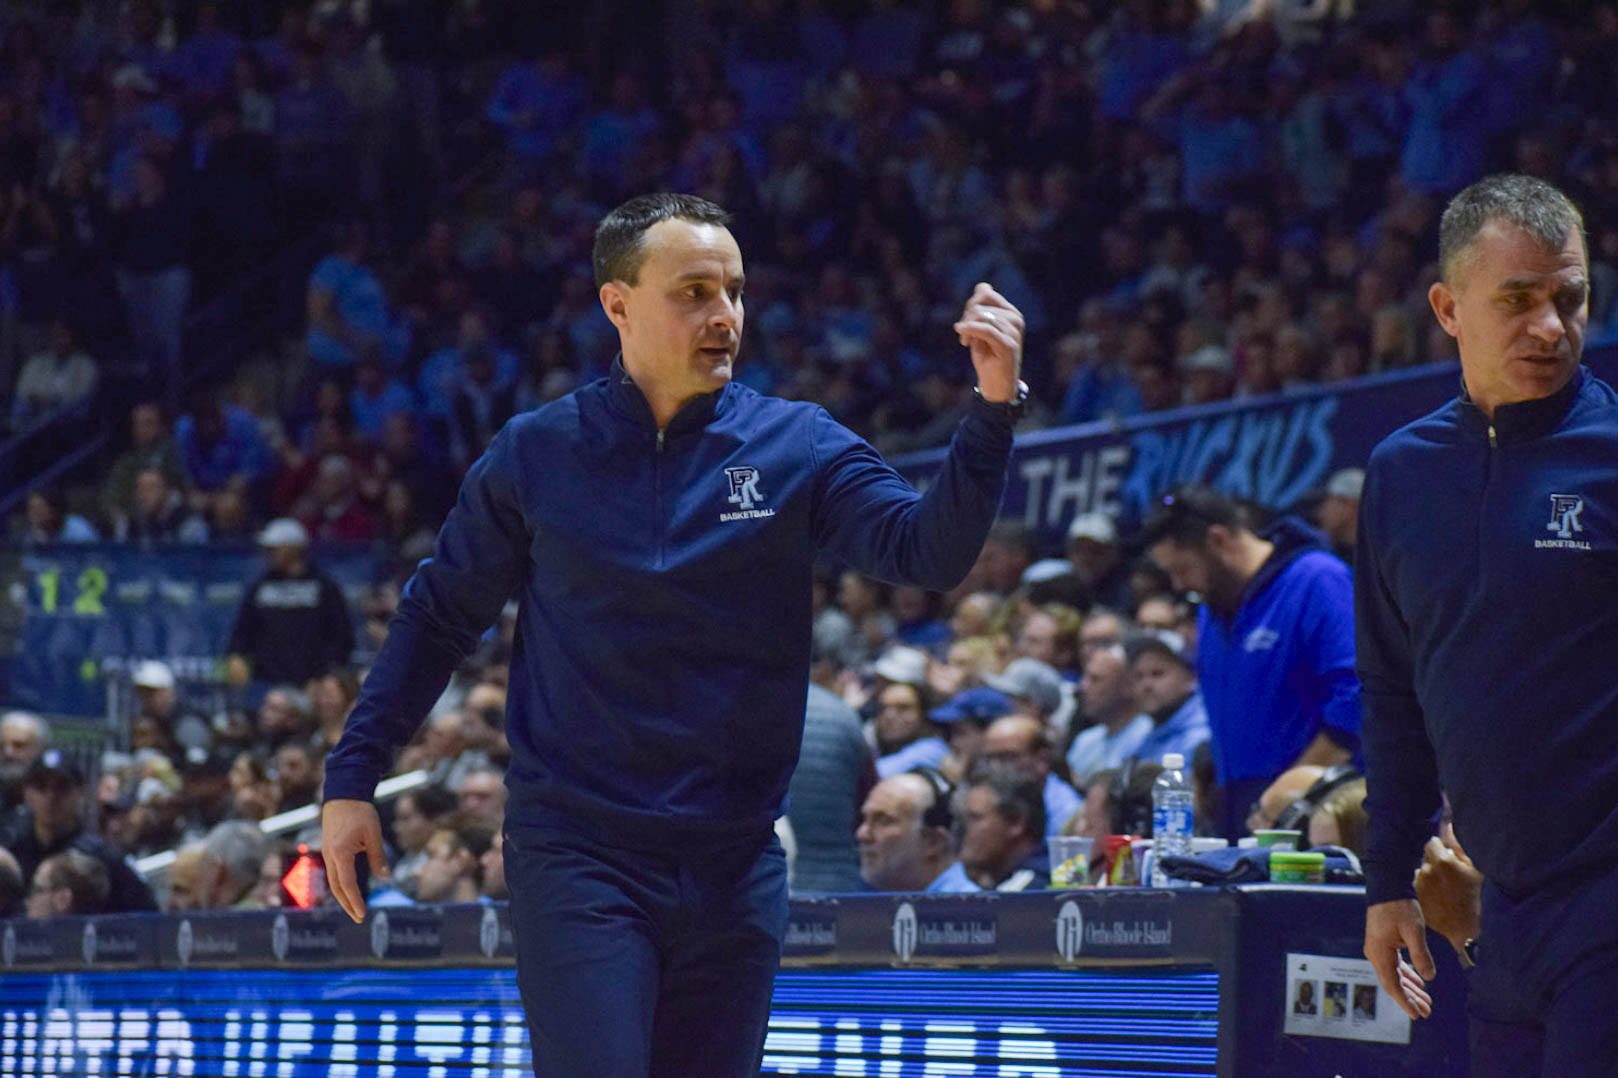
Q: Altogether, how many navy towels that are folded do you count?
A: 1